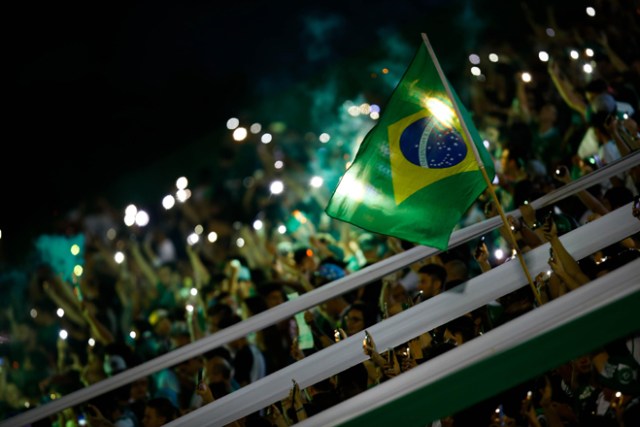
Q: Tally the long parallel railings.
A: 3